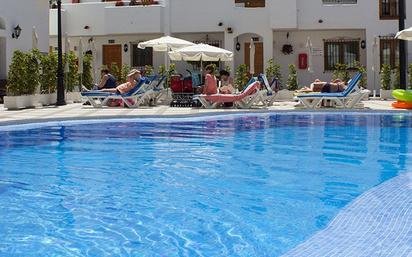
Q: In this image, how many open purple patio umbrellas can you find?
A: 0